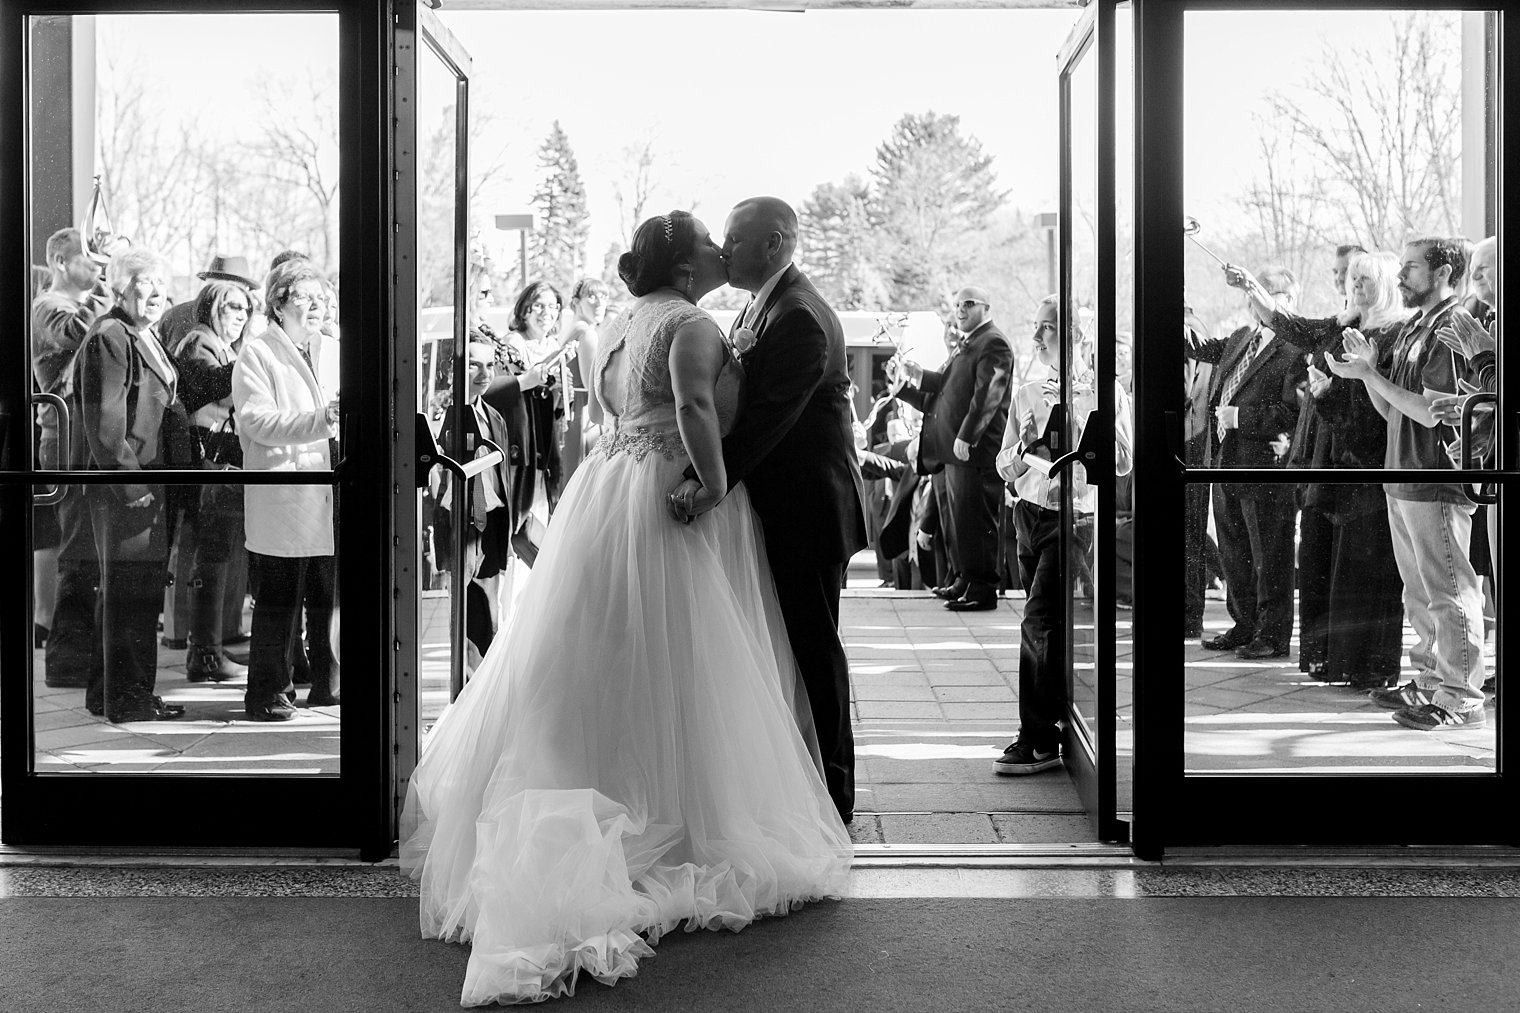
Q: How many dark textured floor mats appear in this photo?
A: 1